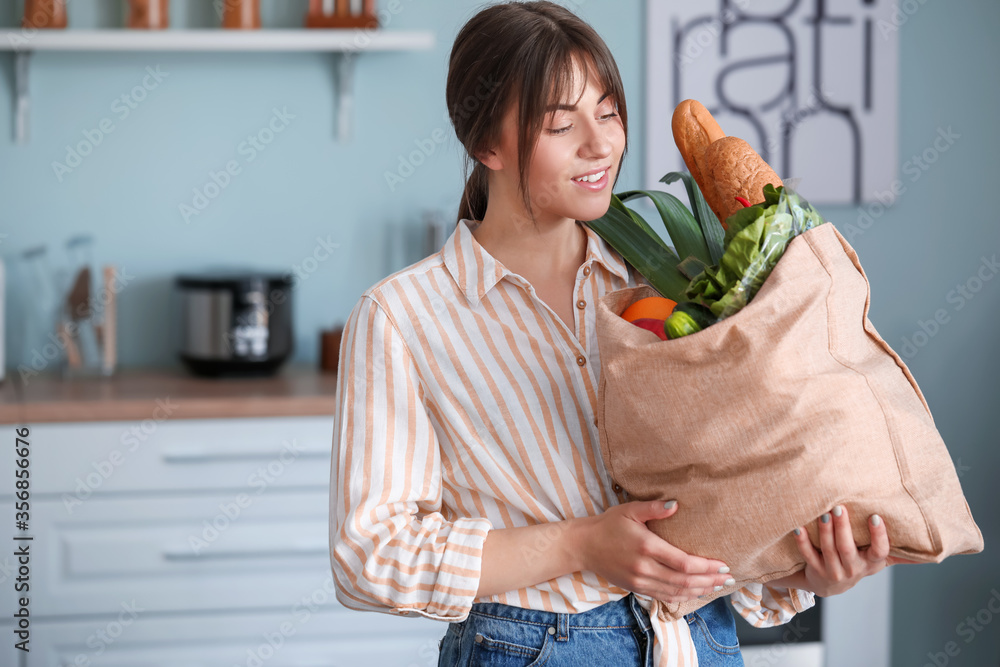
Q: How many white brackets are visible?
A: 2